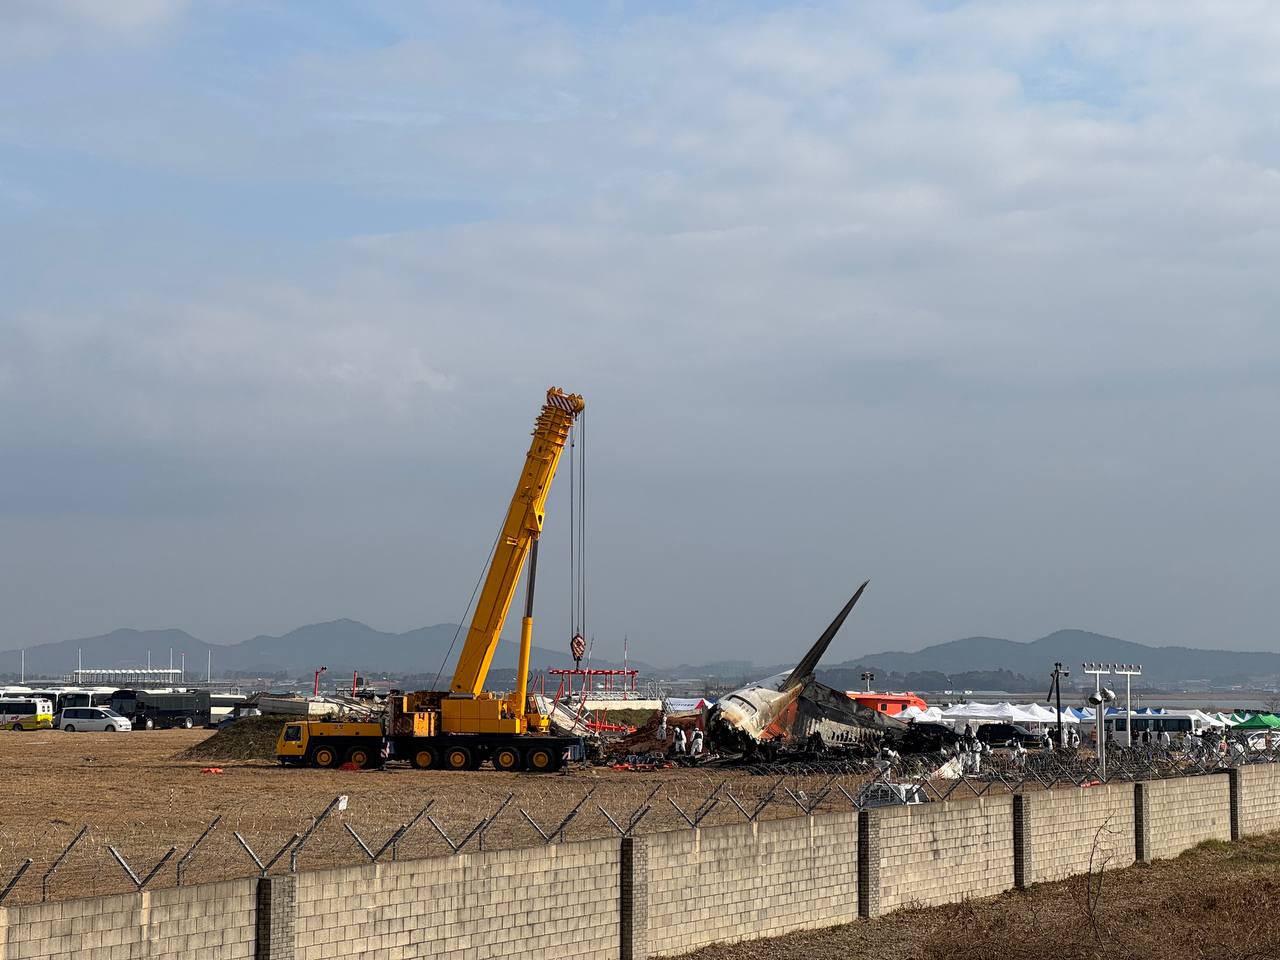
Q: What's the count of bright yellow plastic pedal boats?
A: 0